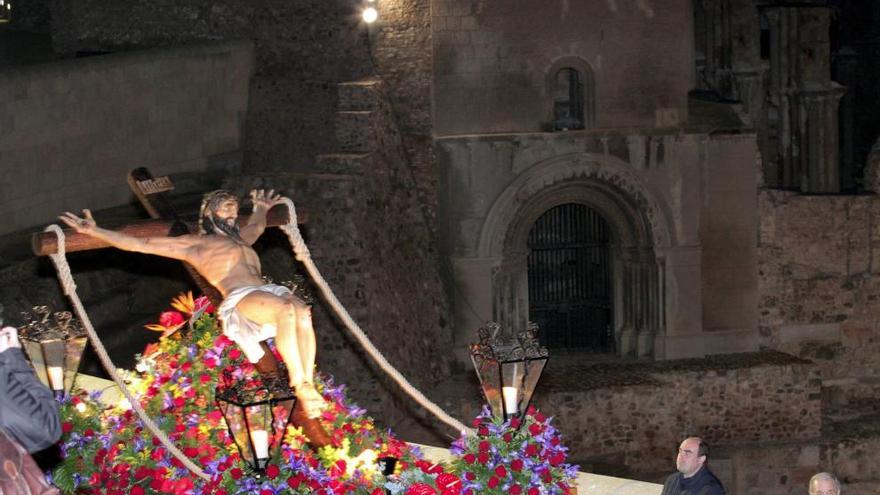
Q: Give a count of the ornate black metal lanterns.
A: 3